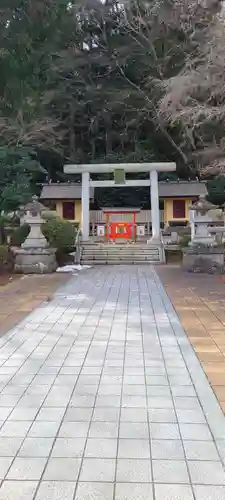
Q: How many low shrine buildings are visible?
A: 2